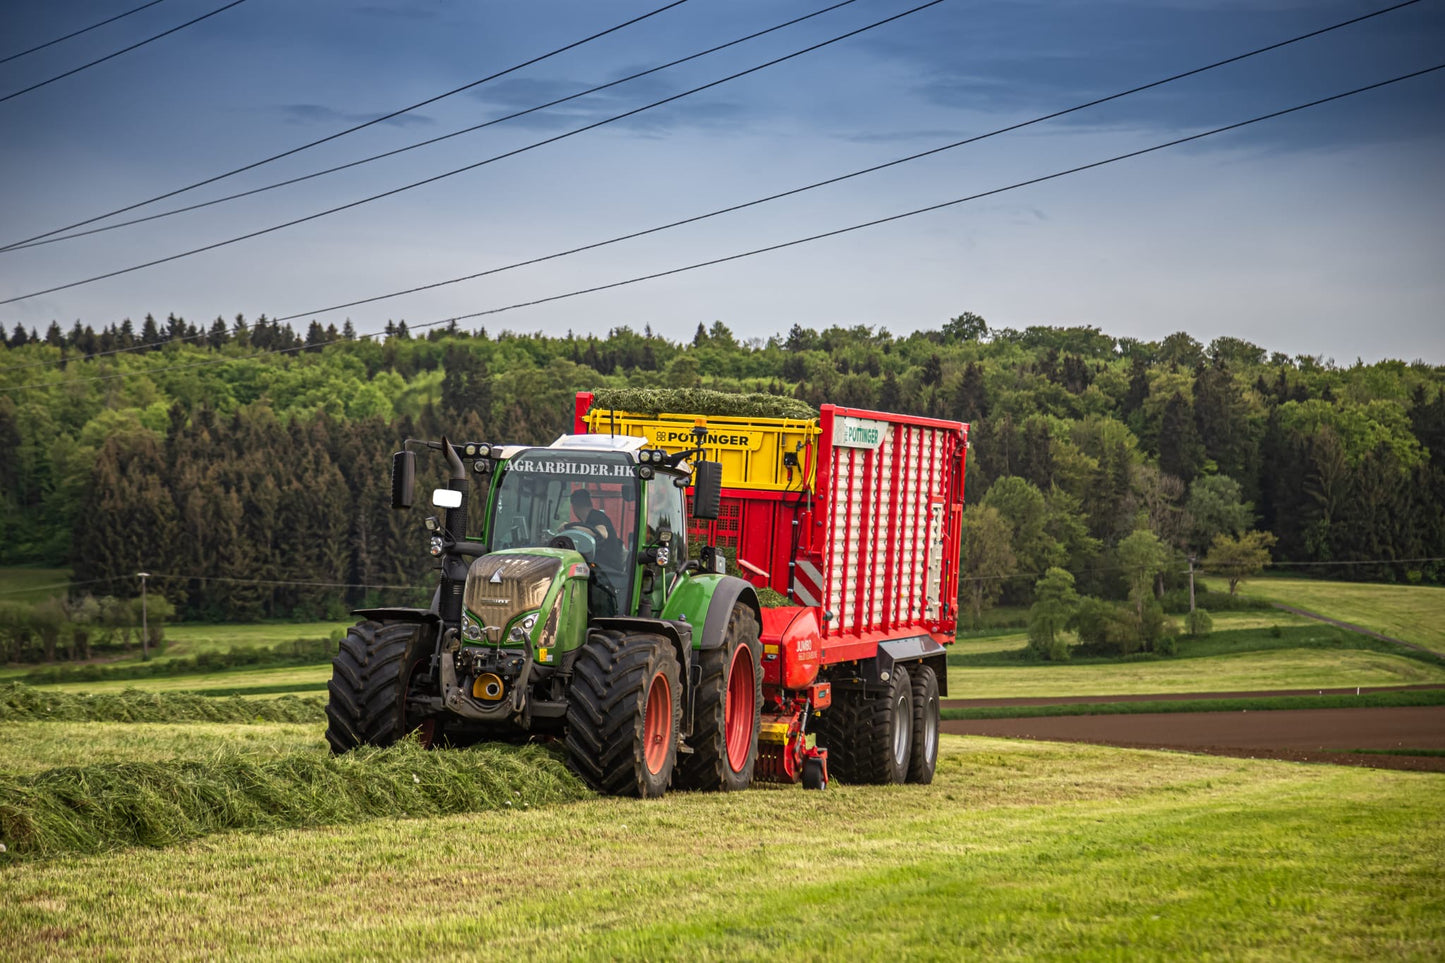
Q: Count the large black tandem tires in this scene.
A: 2